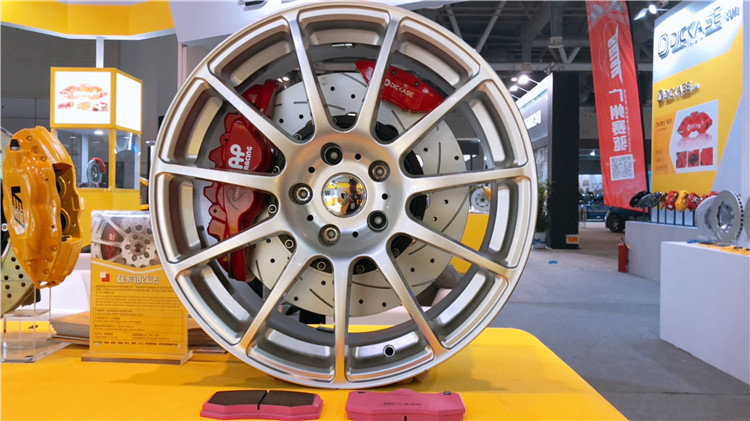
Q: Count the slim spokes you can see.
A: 11